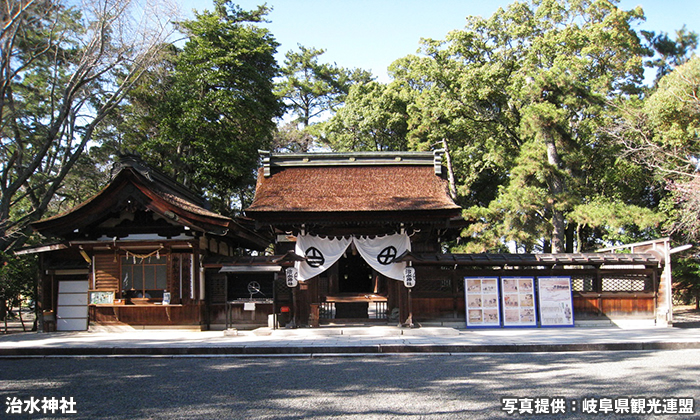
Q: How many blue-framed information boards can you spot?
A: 3